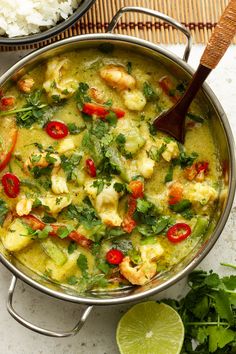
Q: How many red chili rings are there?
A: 5